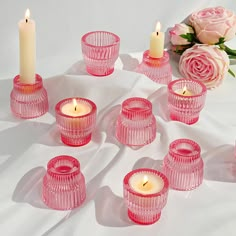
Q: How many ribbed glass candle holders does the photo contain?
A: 9